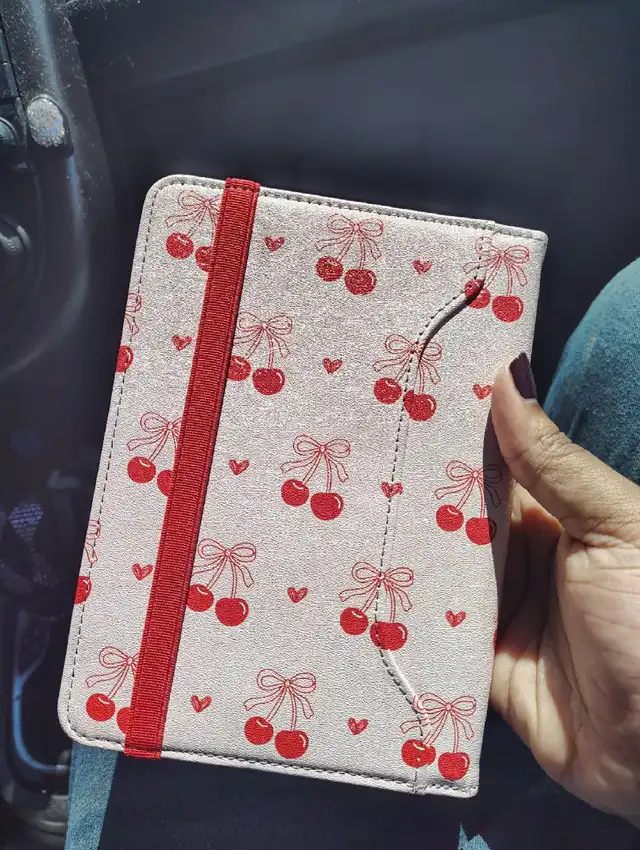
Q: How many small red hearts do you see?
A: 12